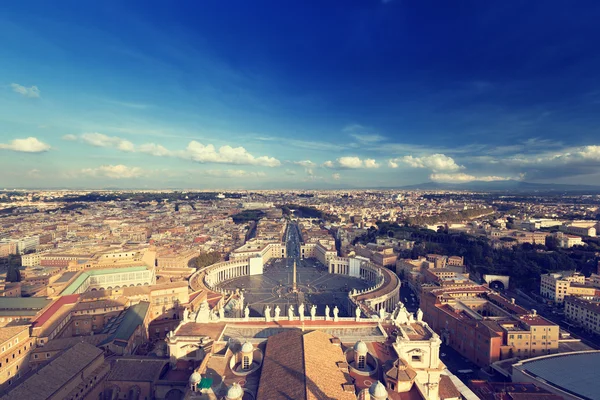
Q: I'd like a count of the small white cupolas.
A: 5